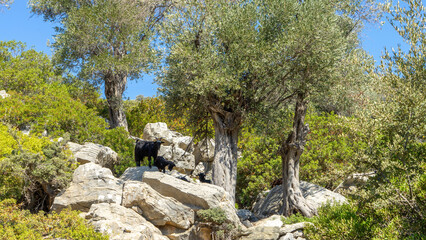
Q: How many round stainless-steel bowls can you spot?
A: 0